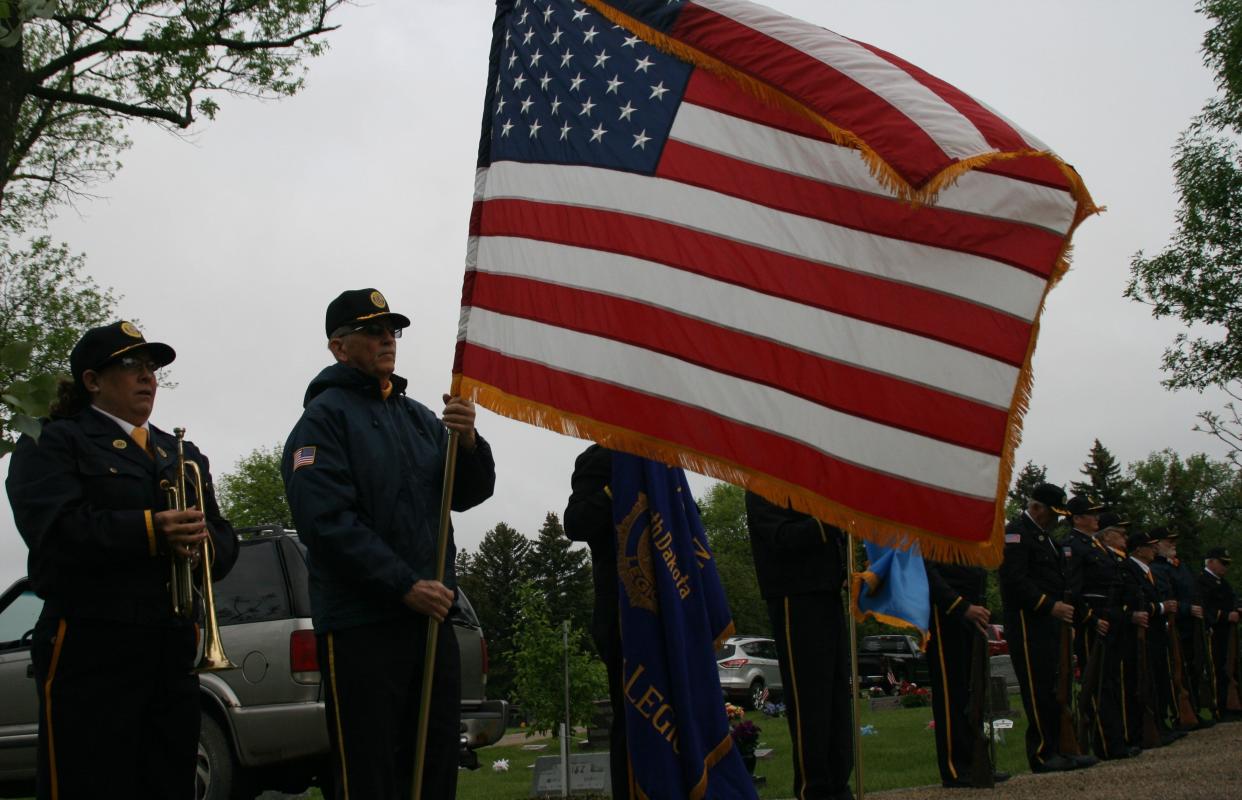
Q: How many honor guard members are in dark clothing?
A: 11